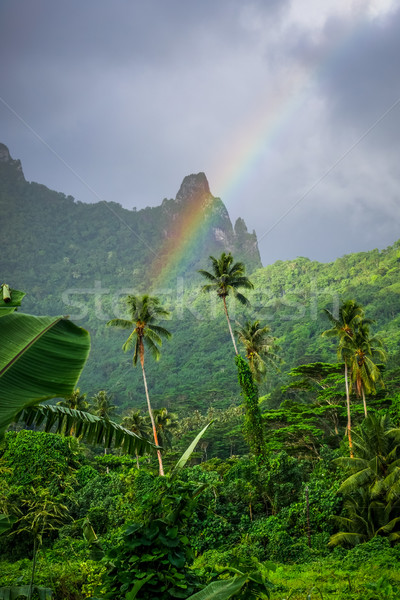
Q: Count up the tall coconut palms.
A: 5